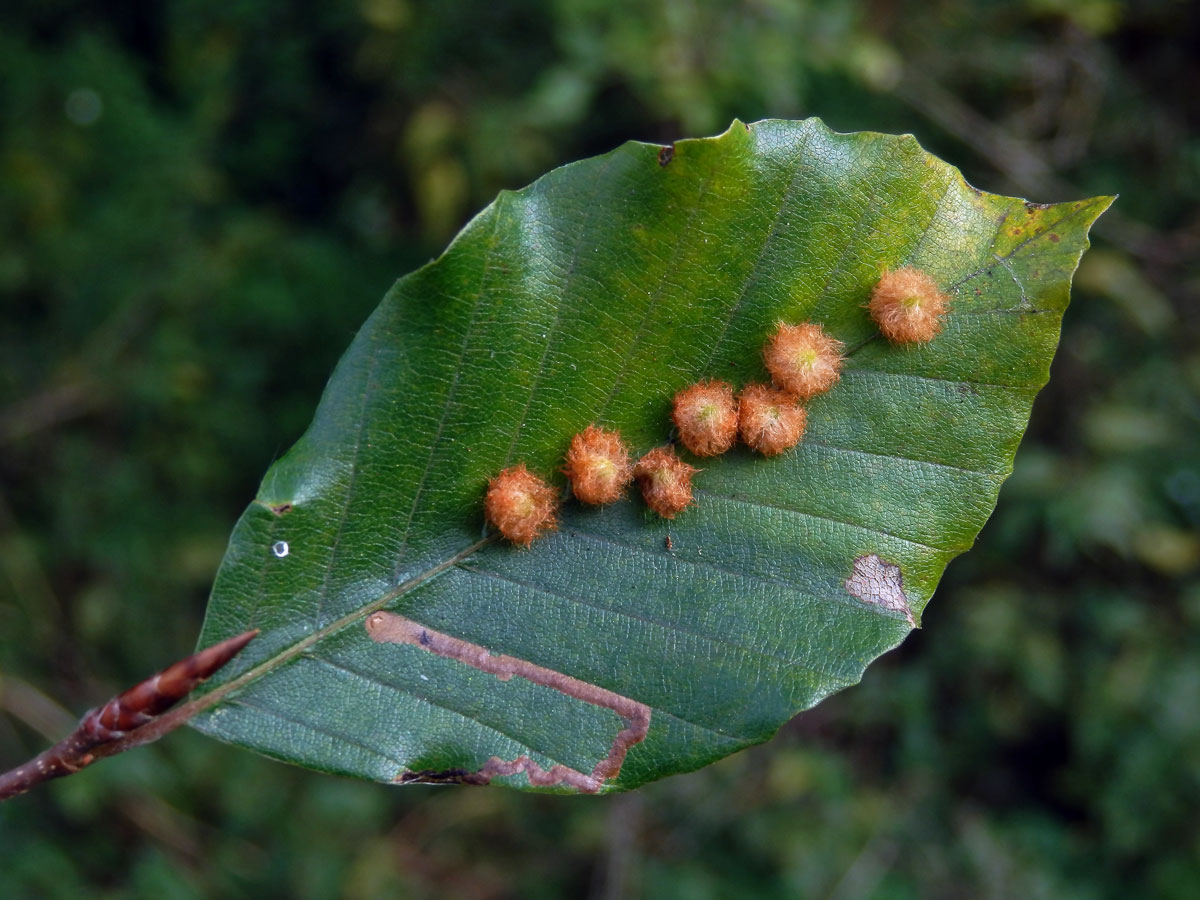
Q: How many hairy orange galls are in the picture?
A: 7